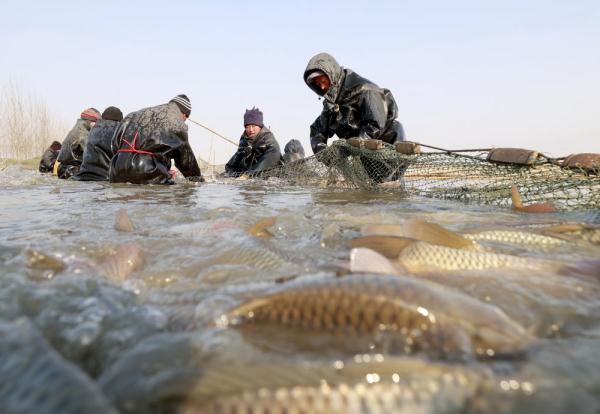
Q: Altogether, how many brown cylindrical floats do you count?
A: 5